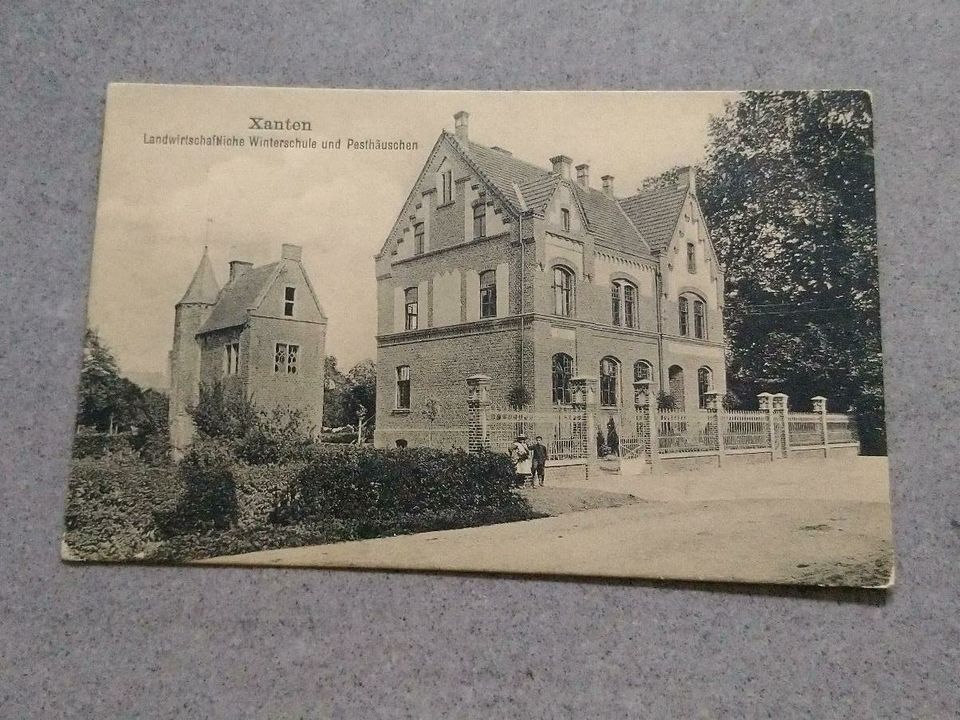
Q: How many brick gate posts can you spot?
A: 7